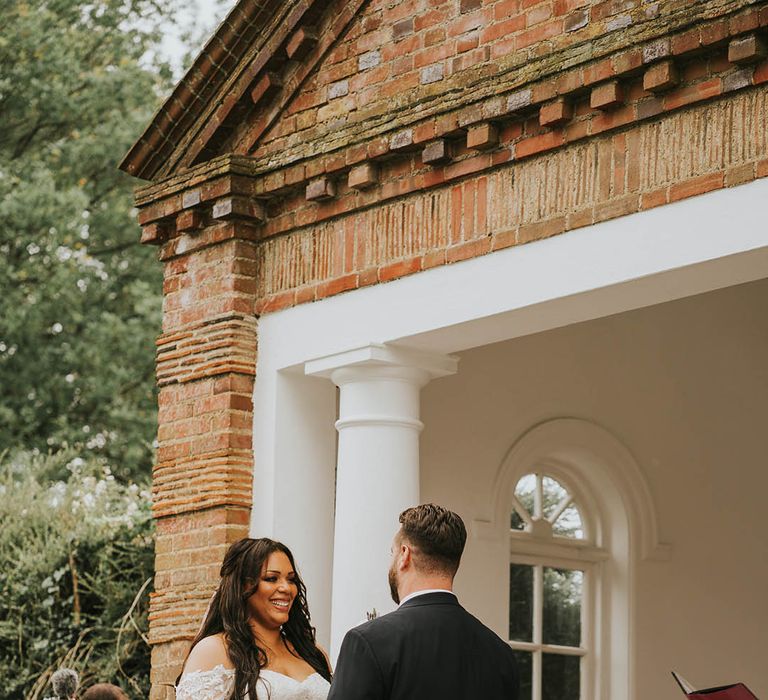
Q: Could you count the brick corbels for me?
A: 13